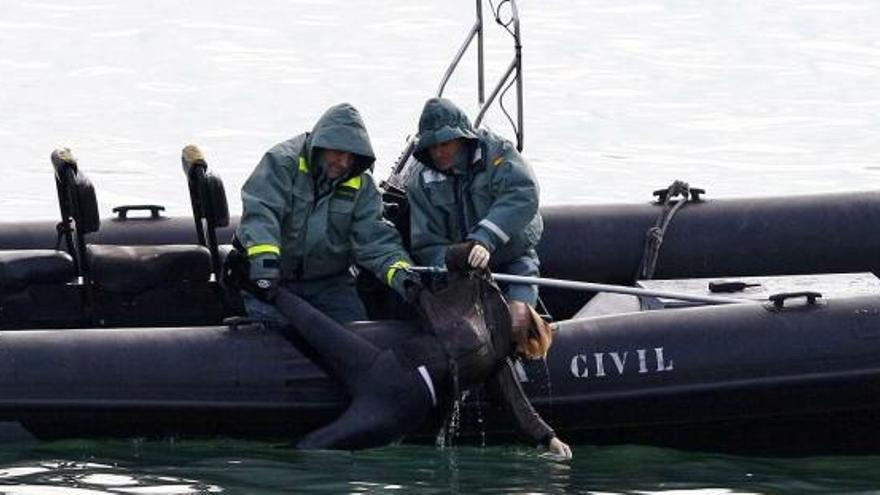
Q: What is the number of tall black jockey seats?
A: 2